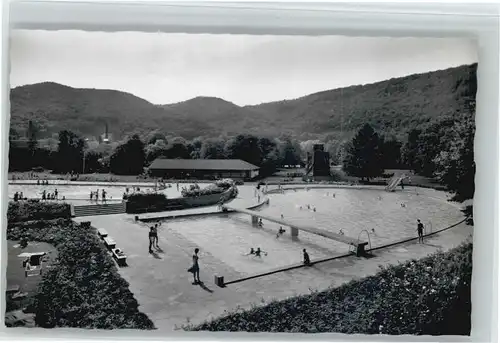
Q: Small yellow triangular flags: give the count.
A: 0